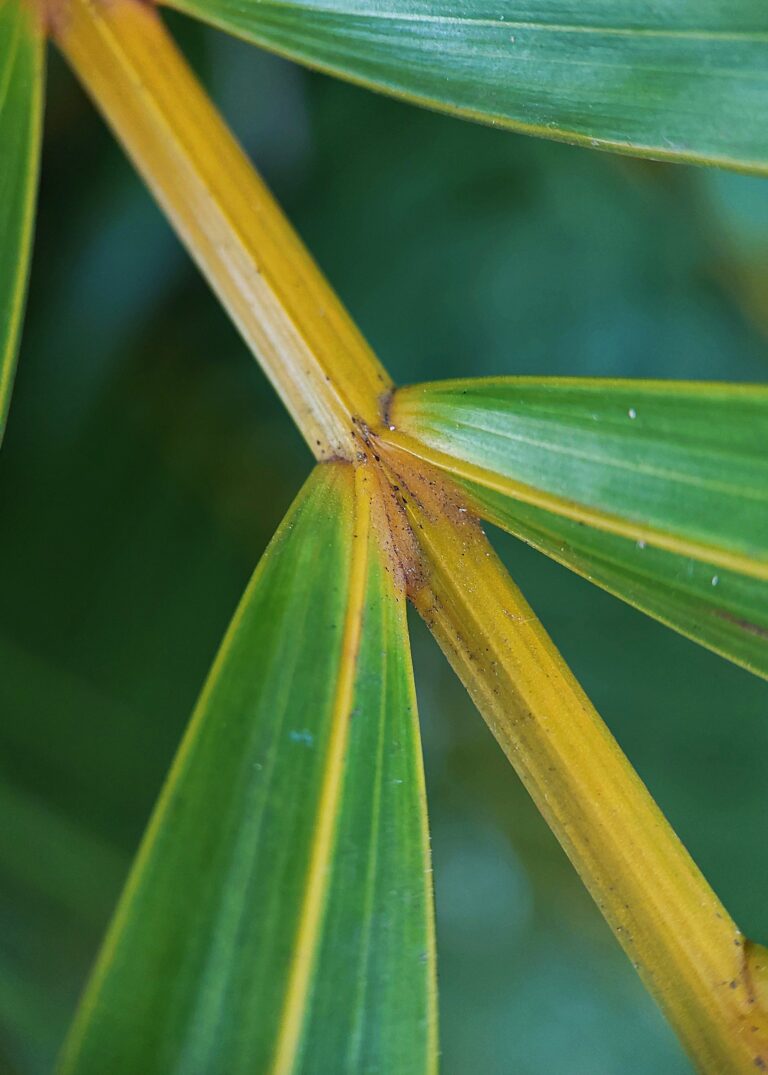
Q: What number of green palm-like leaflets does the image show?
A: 4